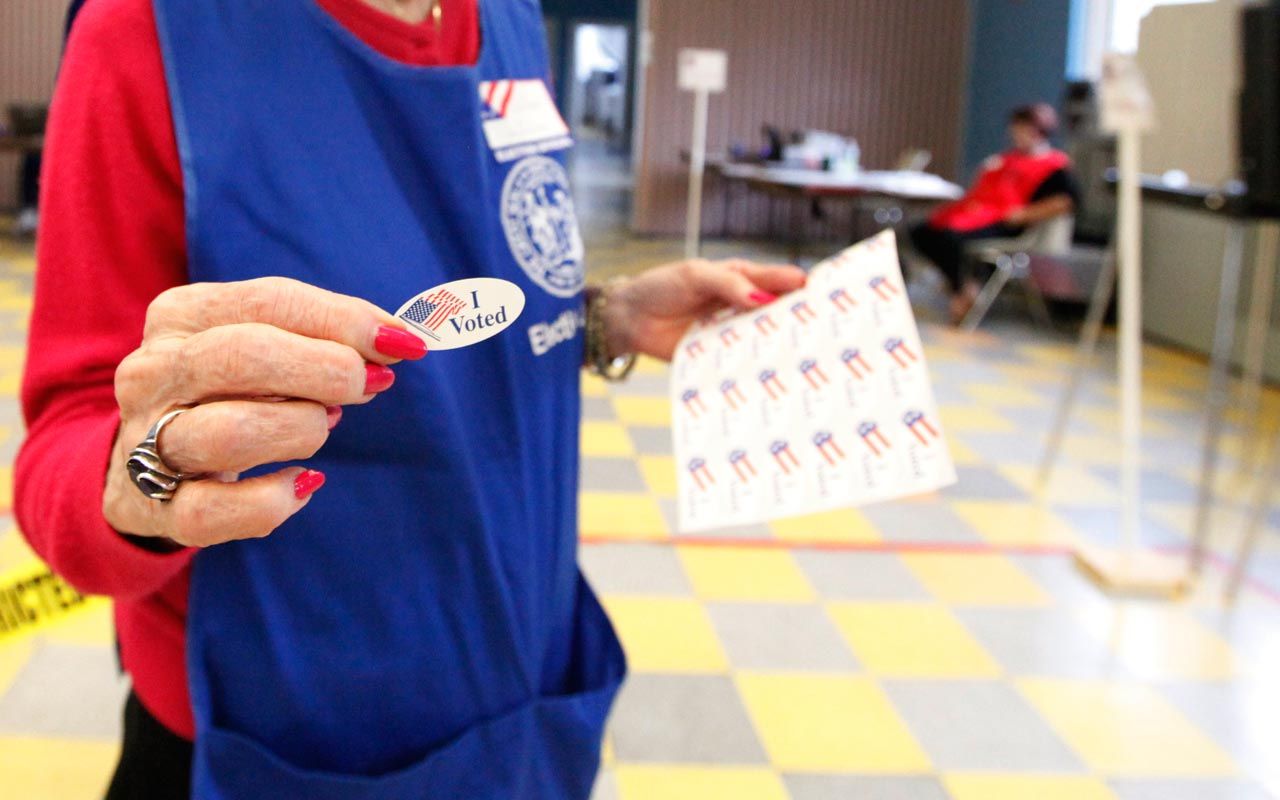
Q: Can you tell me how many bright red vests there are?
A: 1